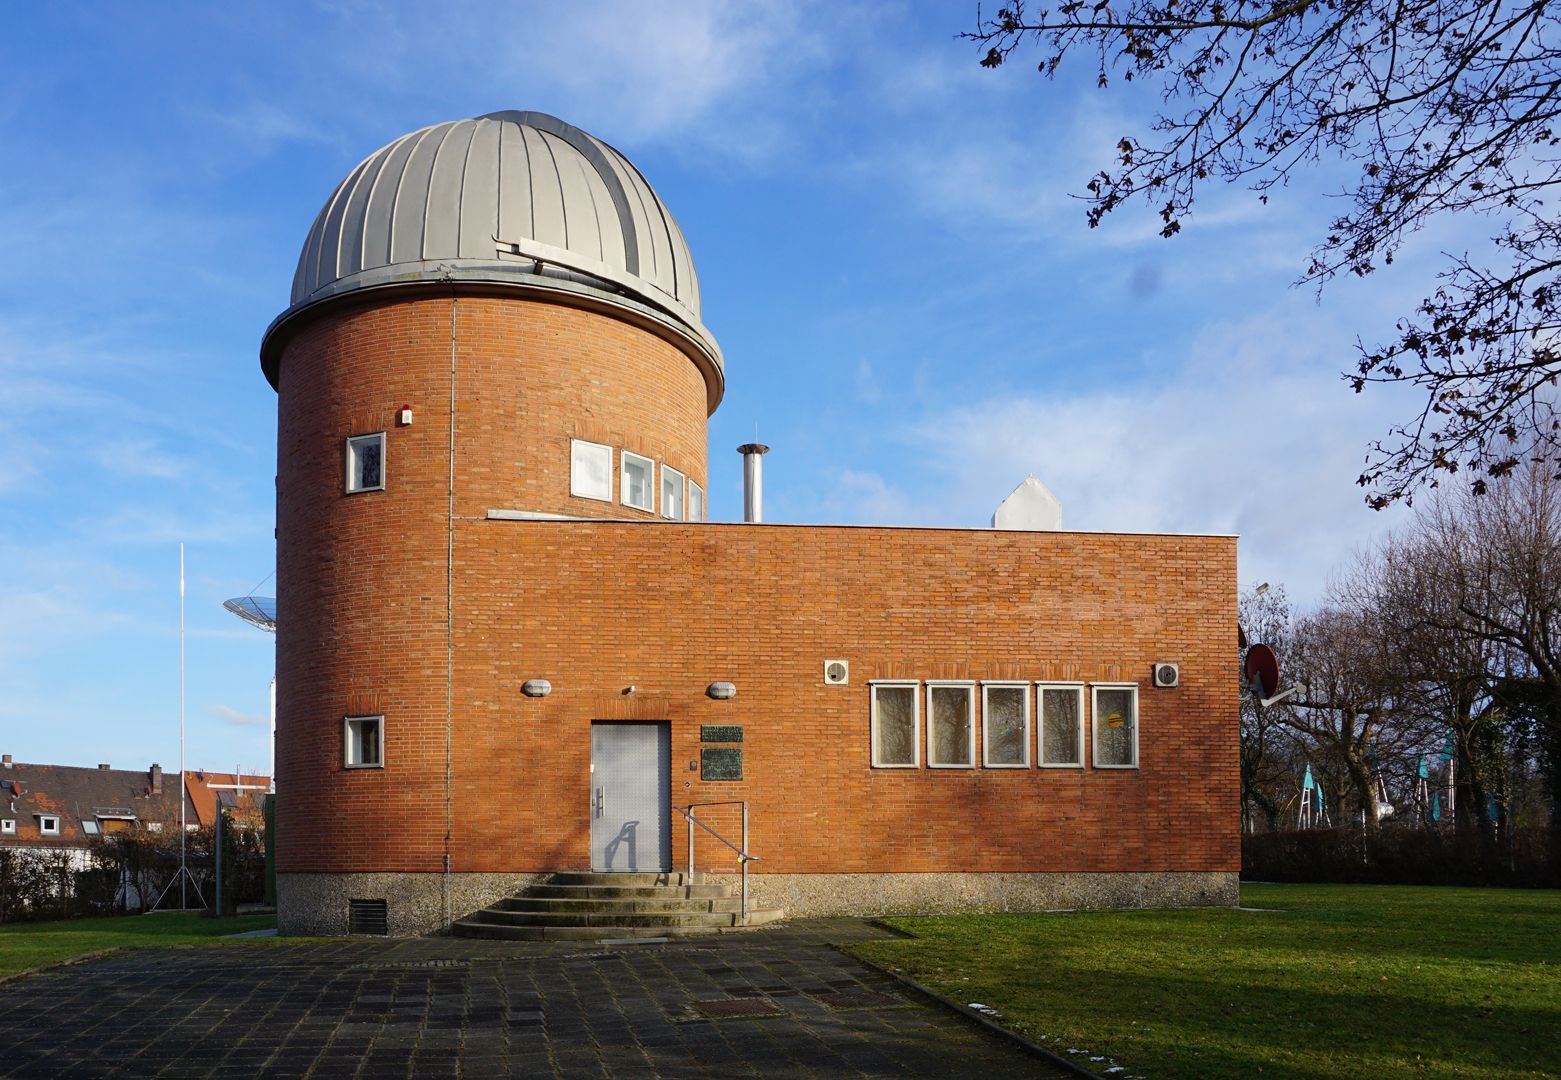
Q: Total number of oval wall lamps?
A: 2